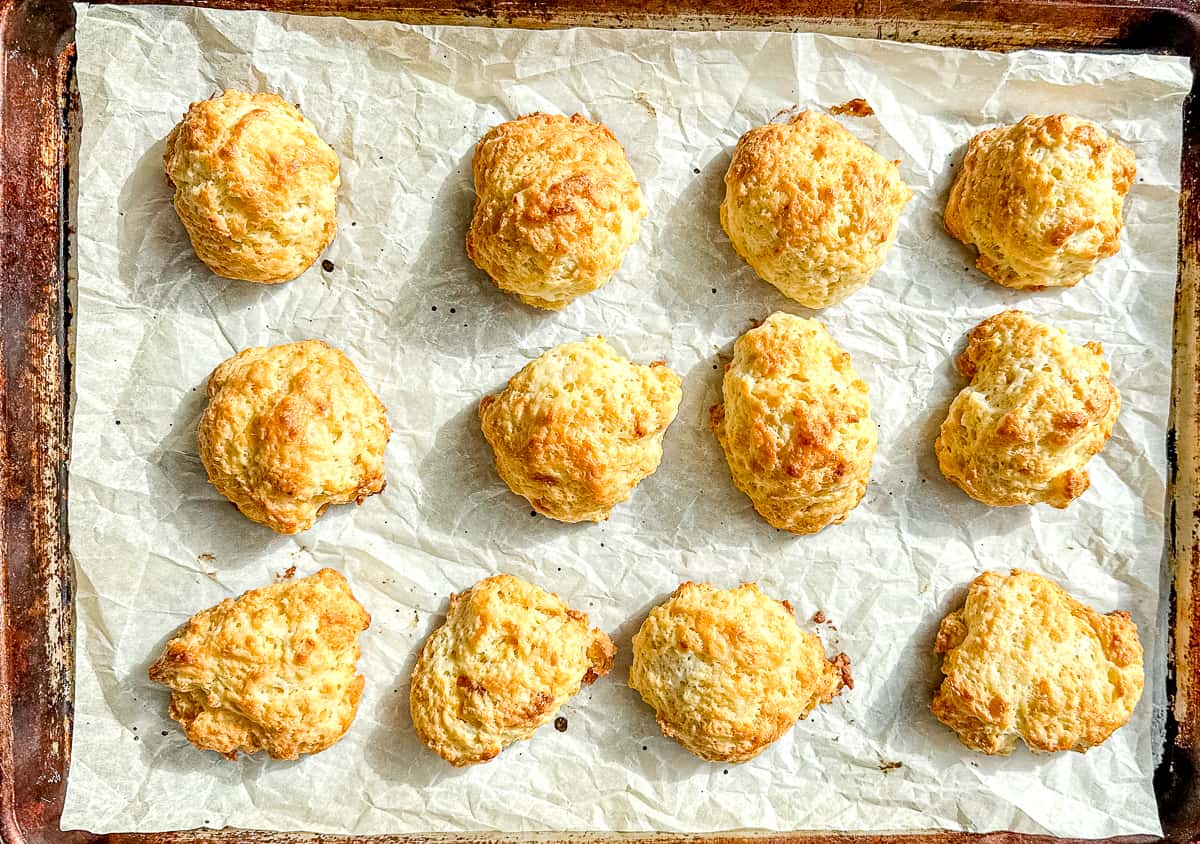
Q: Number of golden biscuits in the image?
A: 12